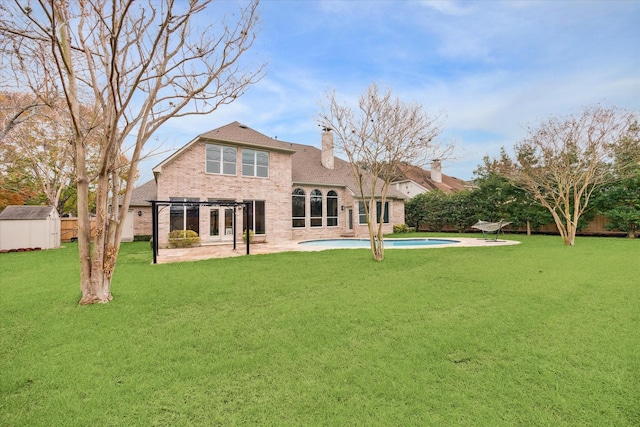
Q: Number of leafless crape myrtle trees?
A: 3